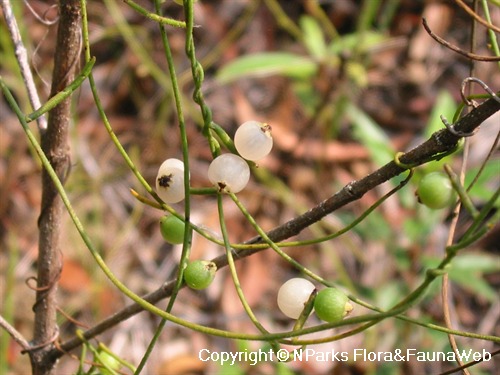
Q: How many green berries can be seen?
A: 4